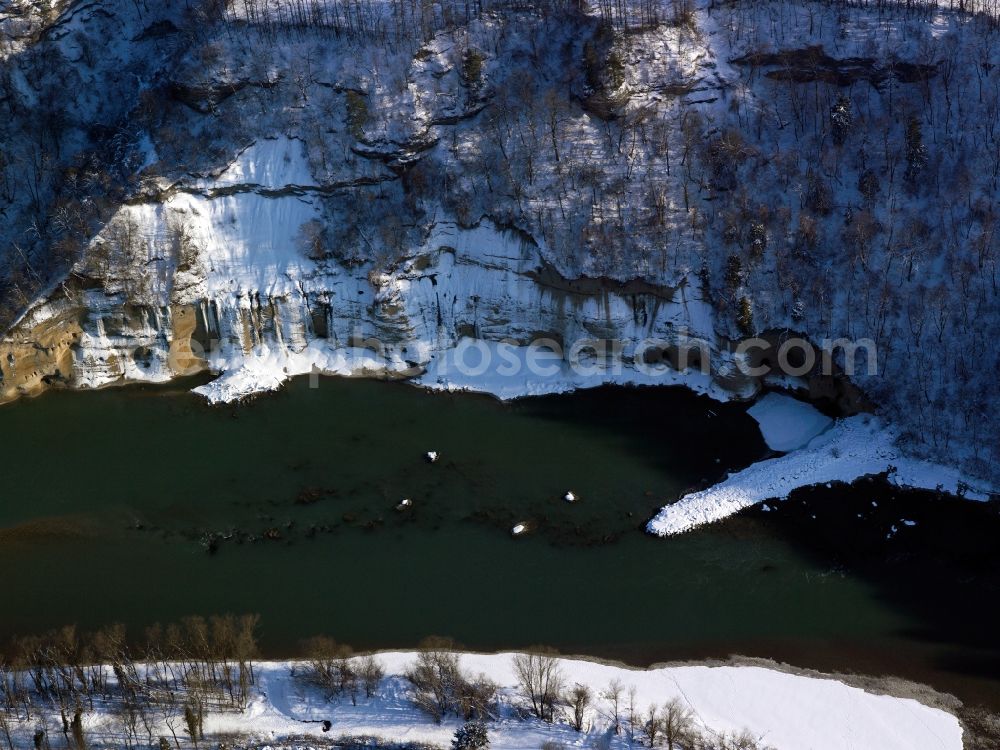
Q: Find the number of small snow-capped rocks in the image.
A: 4